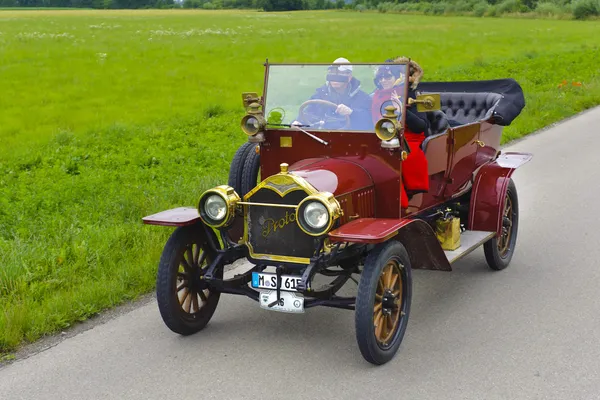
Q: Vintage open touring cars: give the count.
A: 1